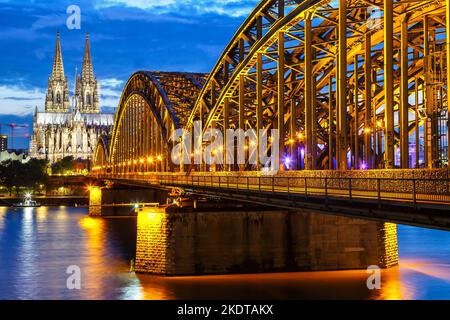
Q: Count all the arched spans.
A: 3